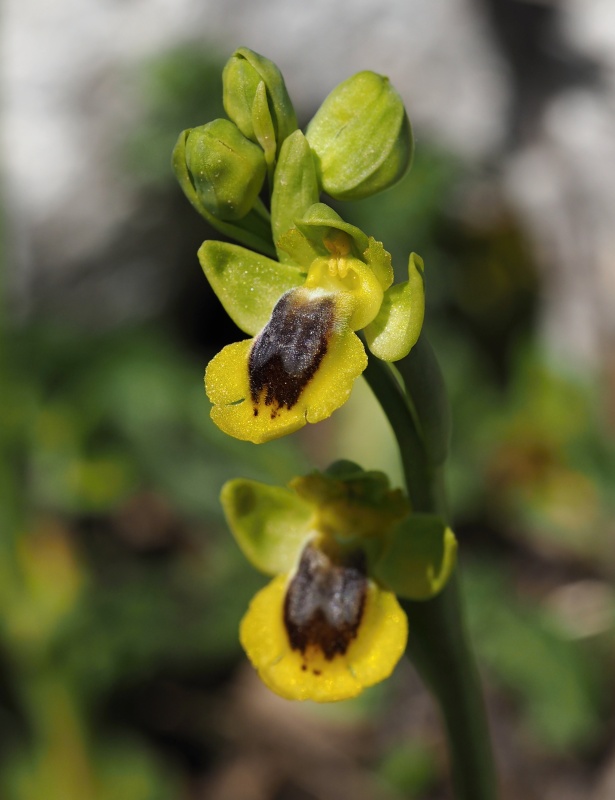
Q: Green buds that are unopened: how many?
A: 3